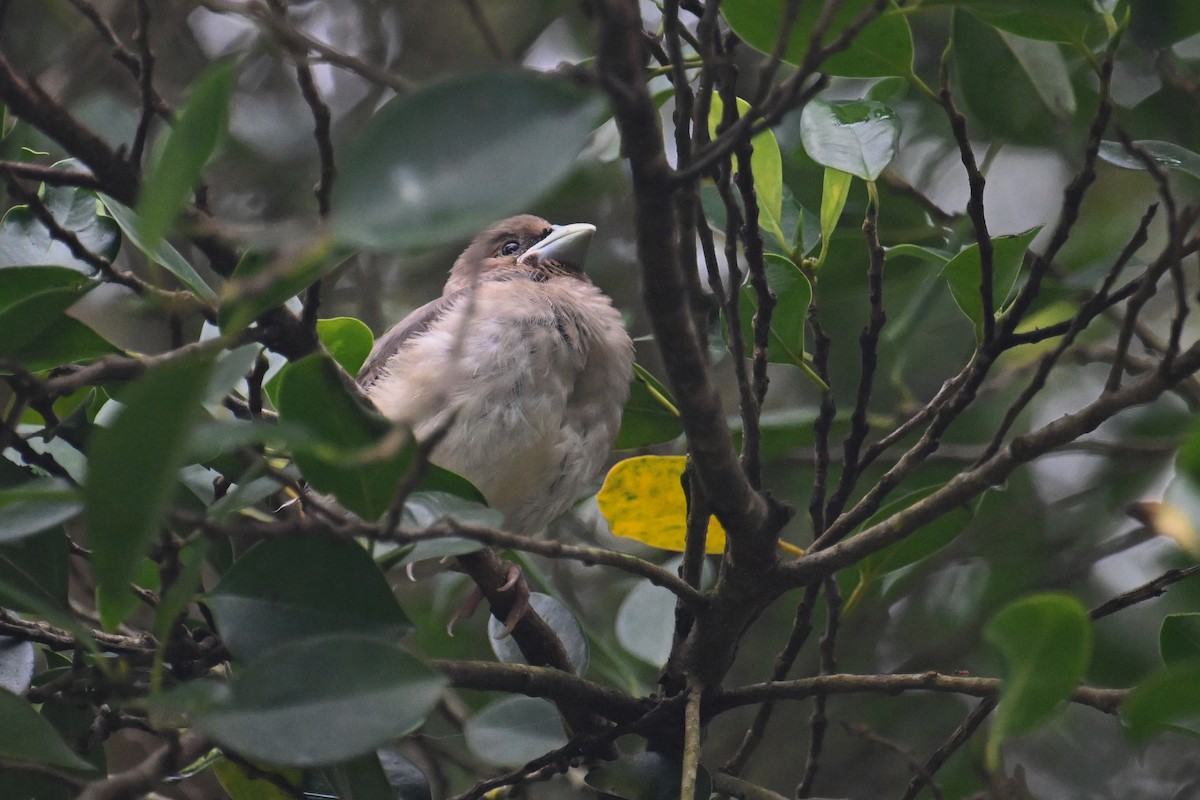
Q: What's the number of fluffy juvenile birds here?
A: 1